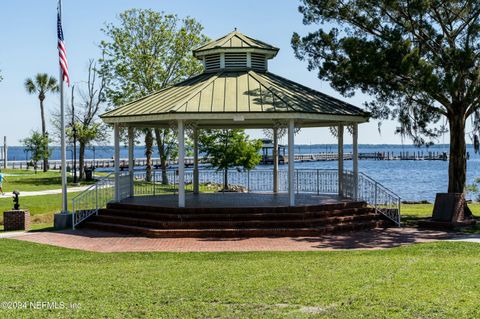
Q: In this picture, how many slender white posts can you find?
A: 8